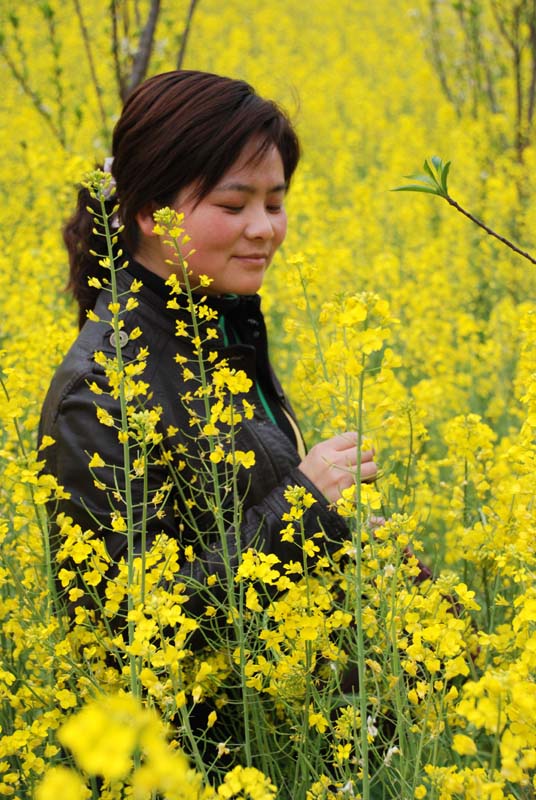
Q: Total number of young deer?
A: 0